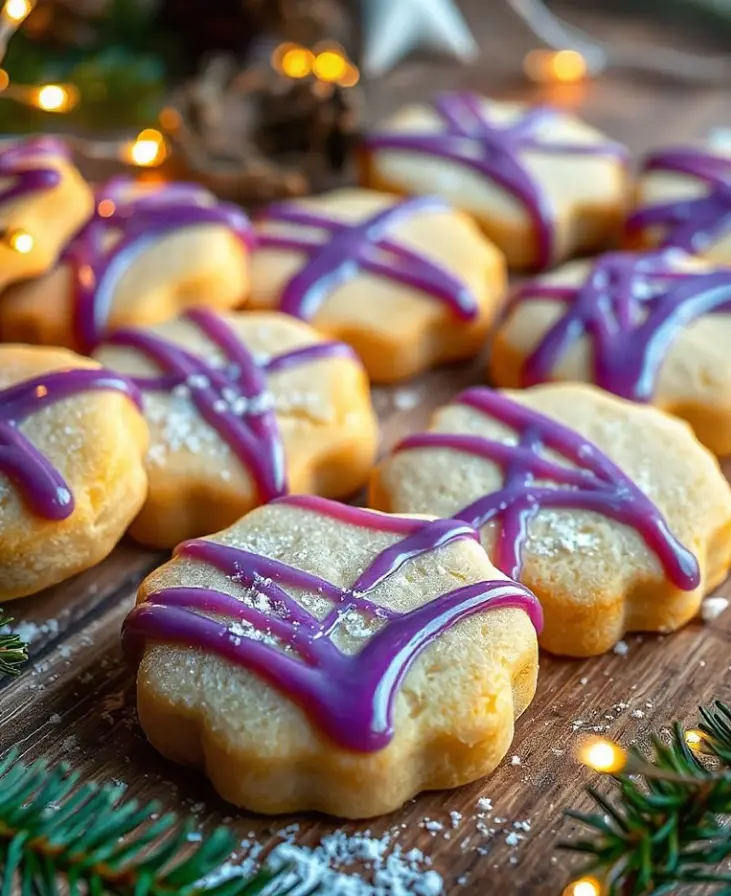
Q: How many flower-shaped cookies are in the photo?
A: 10